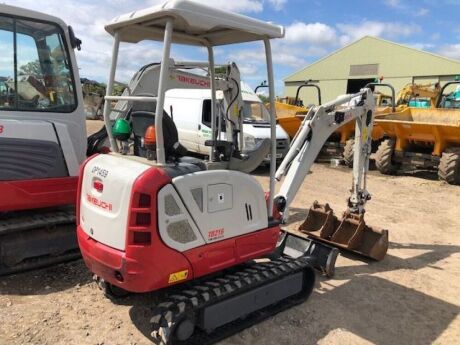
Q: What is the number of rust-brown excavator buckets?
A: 3